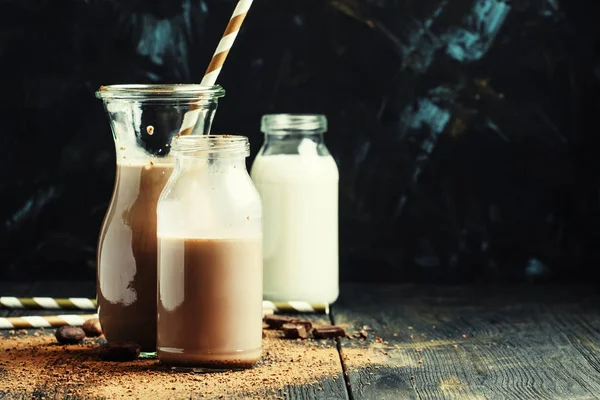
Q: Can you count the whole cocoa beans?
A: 3